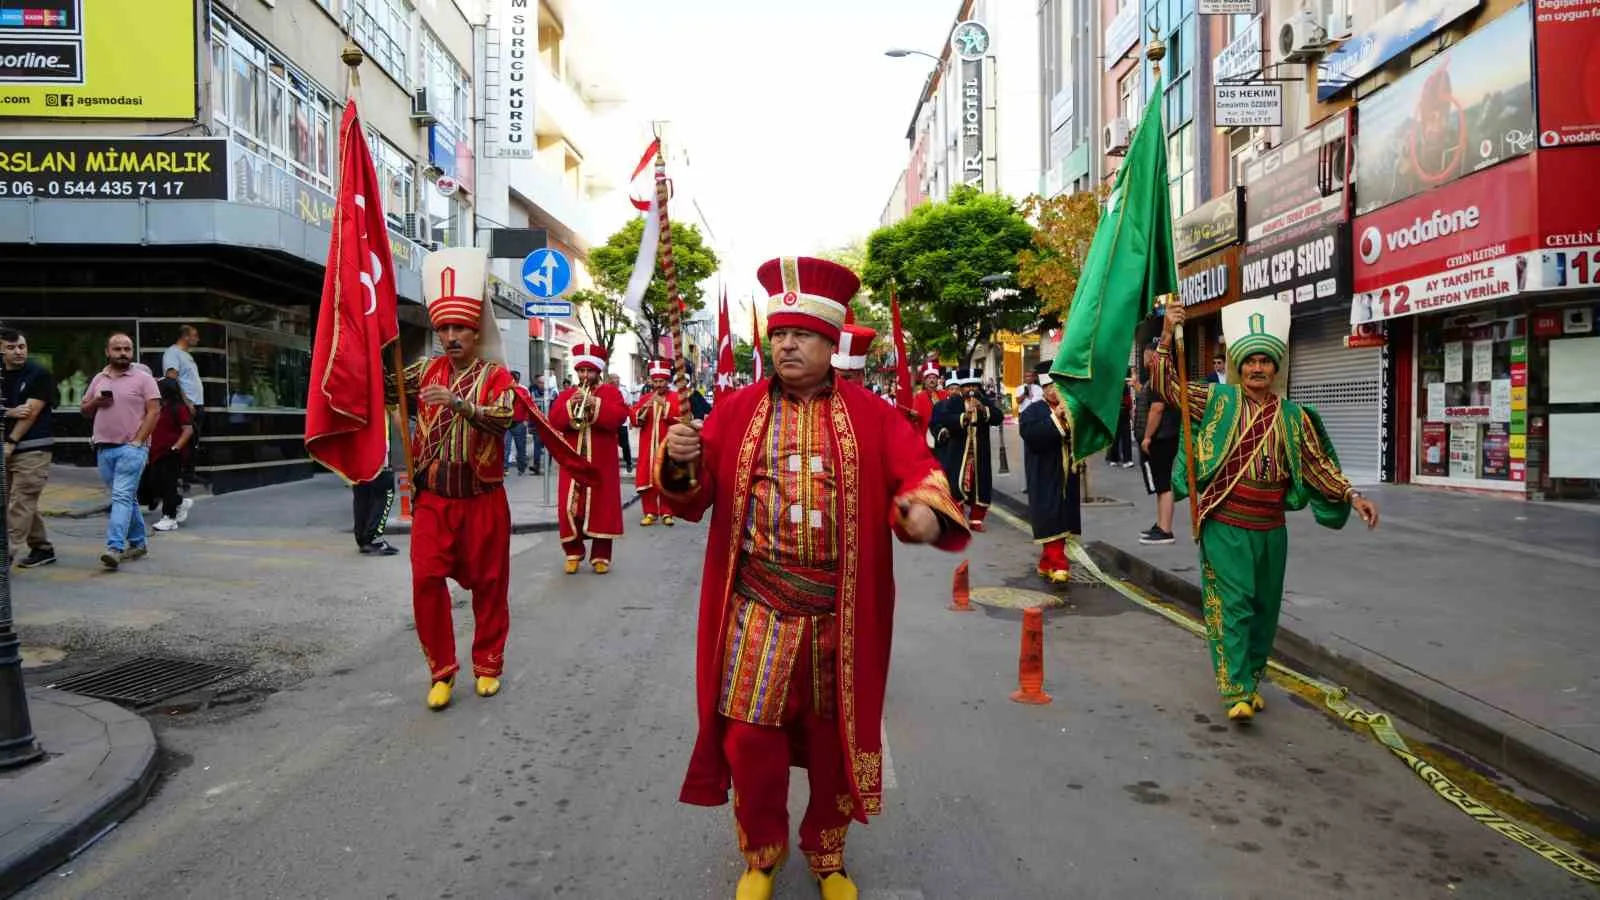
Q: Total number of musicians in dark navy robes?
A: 3